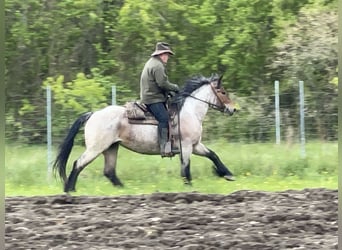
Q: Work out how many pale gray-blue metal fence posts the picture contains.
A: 4